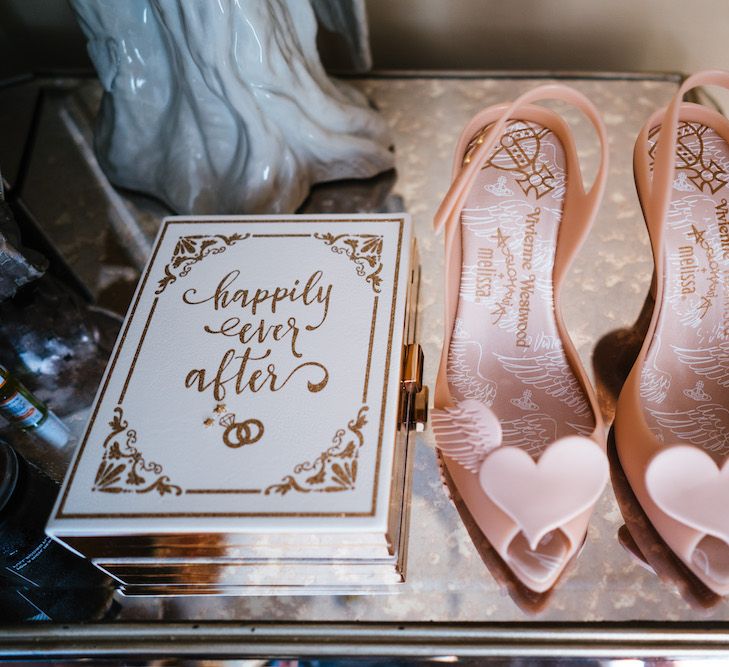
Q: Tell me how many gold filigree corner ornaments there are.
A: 4